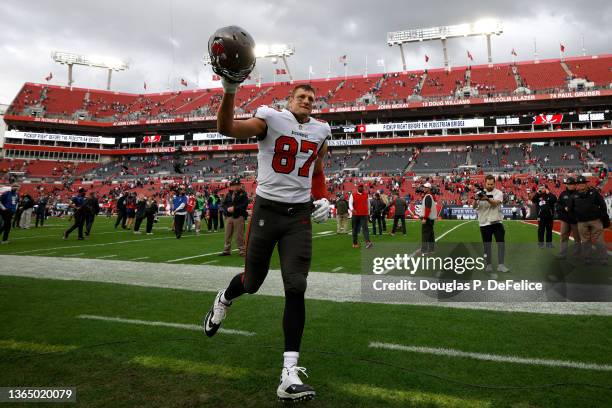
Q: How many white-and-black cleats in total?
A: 2